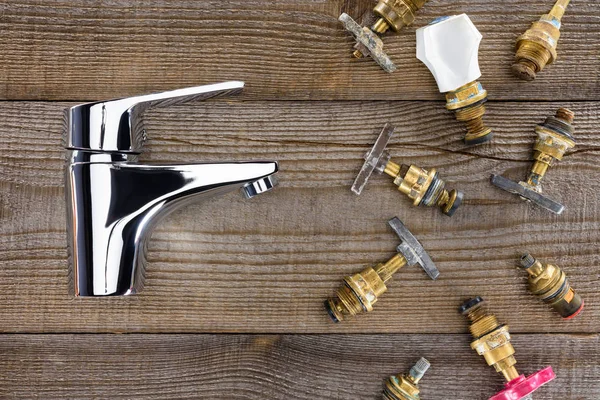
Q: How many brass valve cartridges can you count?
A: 9